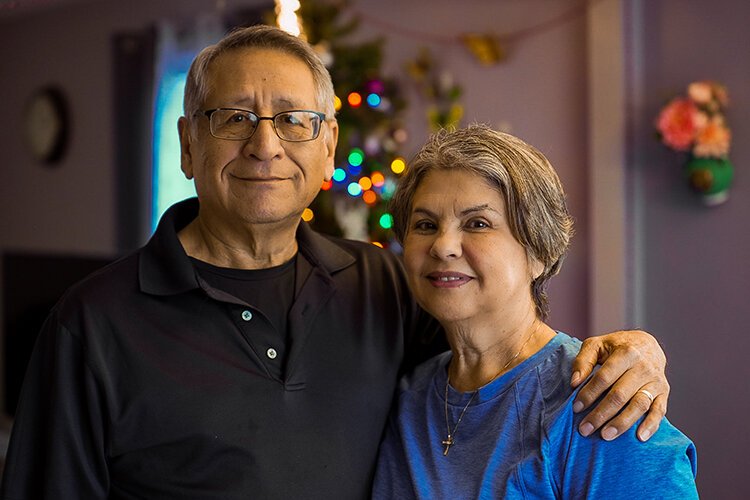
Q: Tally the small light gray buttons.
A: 2